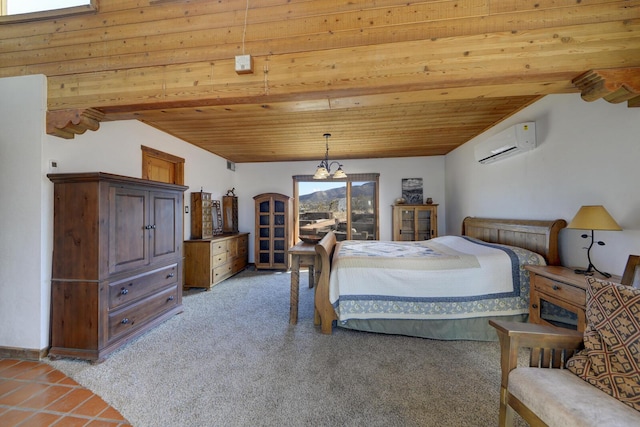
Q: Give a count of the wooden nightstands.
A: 1